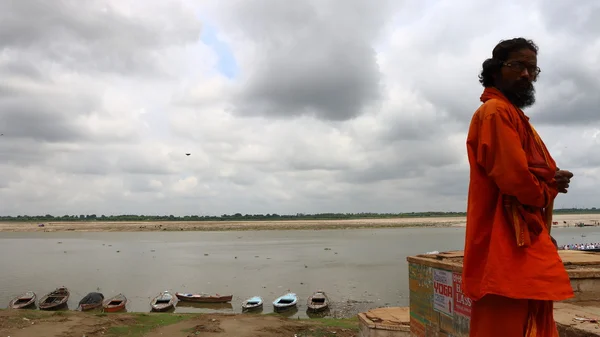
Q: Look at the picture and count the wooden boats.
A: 9